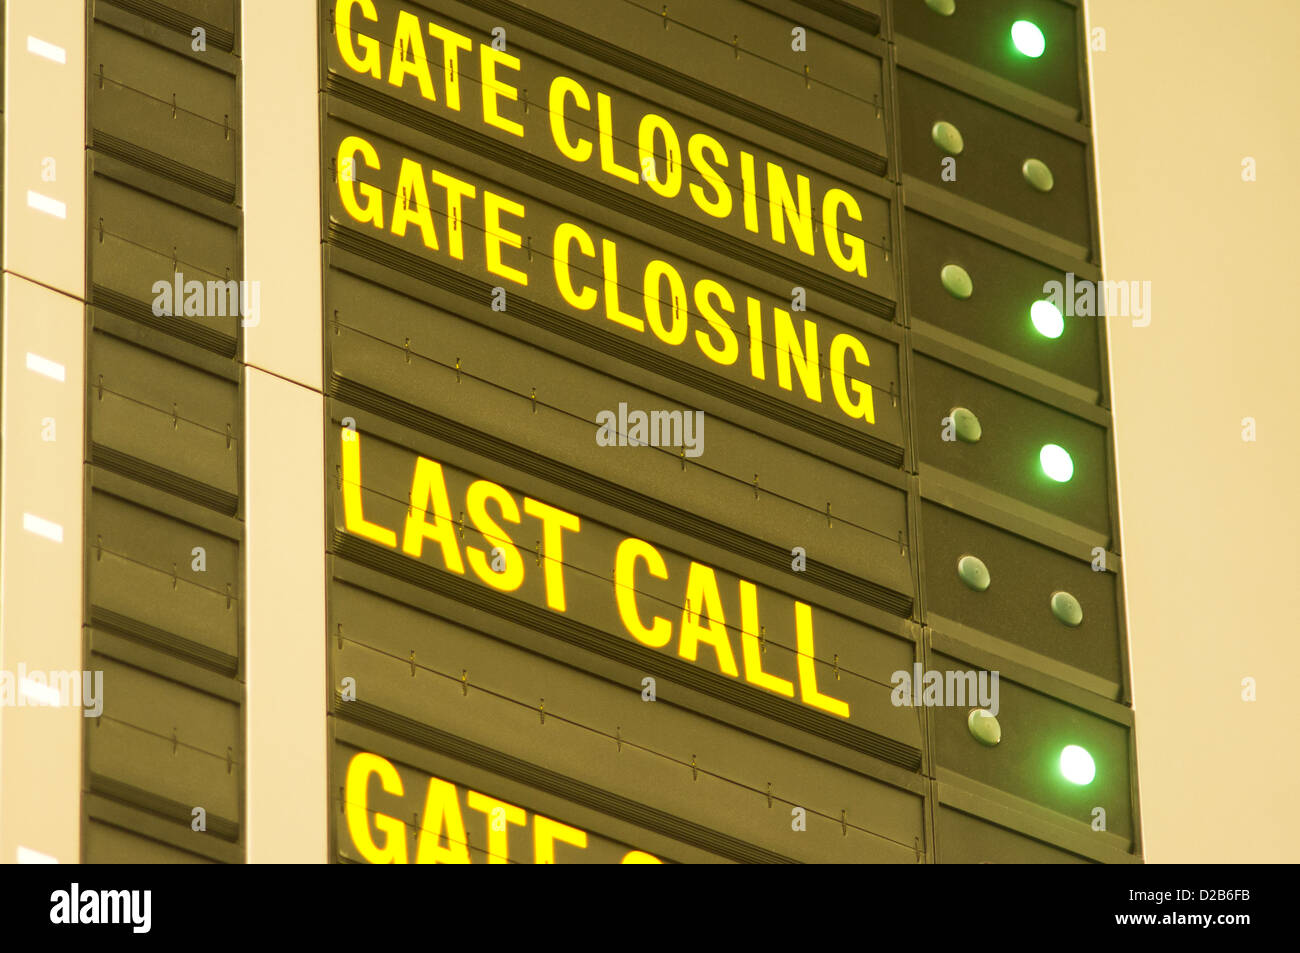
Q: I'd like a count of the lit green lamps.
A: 4